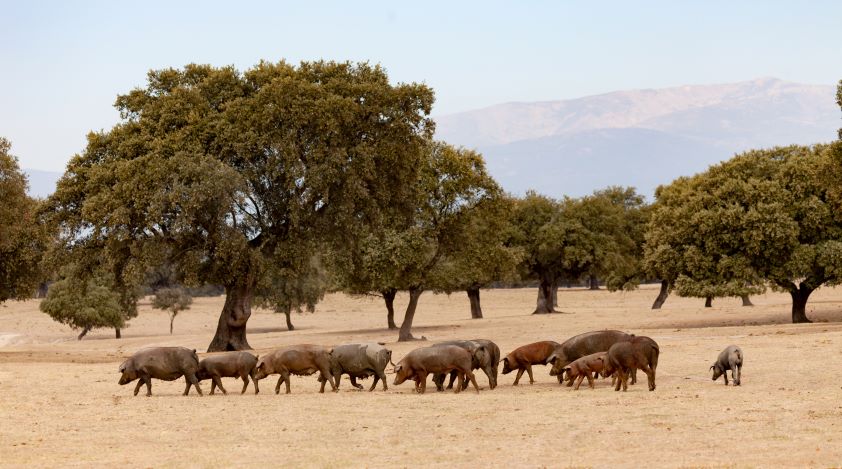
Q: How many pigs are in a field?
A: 12